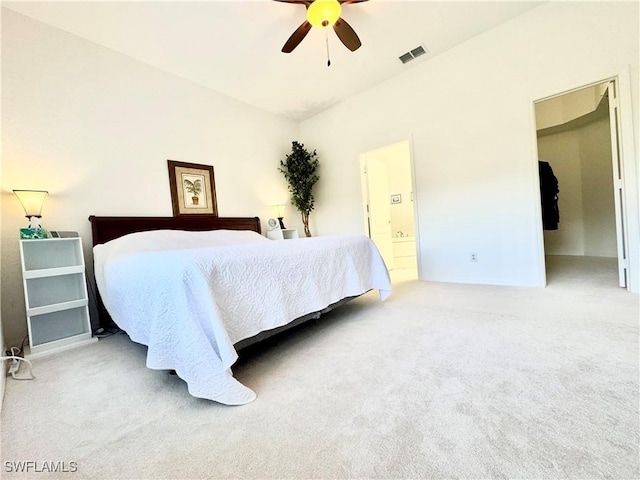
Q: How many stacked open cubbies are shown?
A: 3